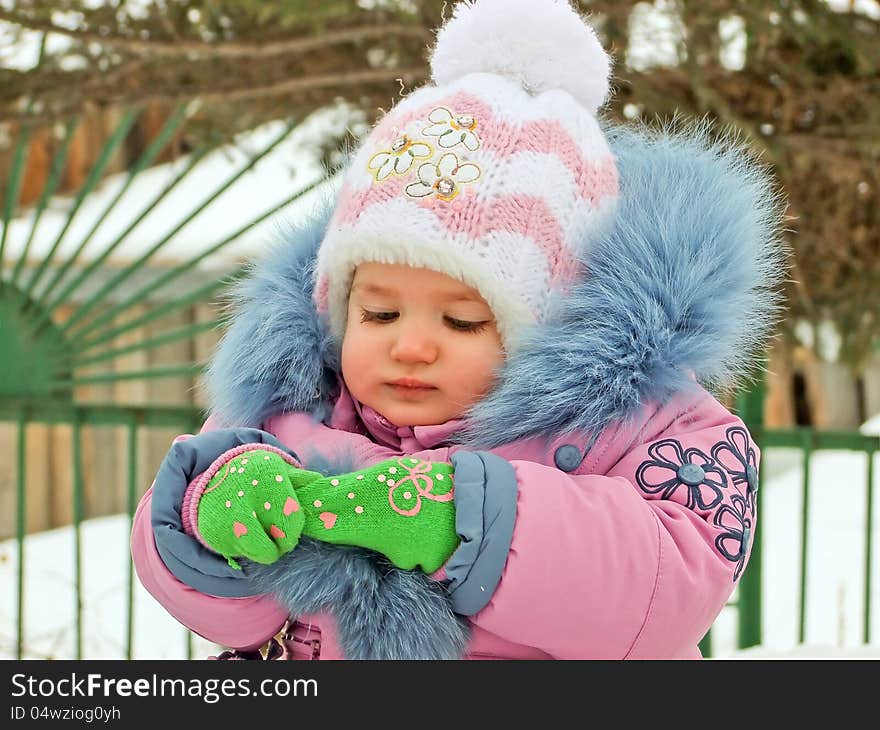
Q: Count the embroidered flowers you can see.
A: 6